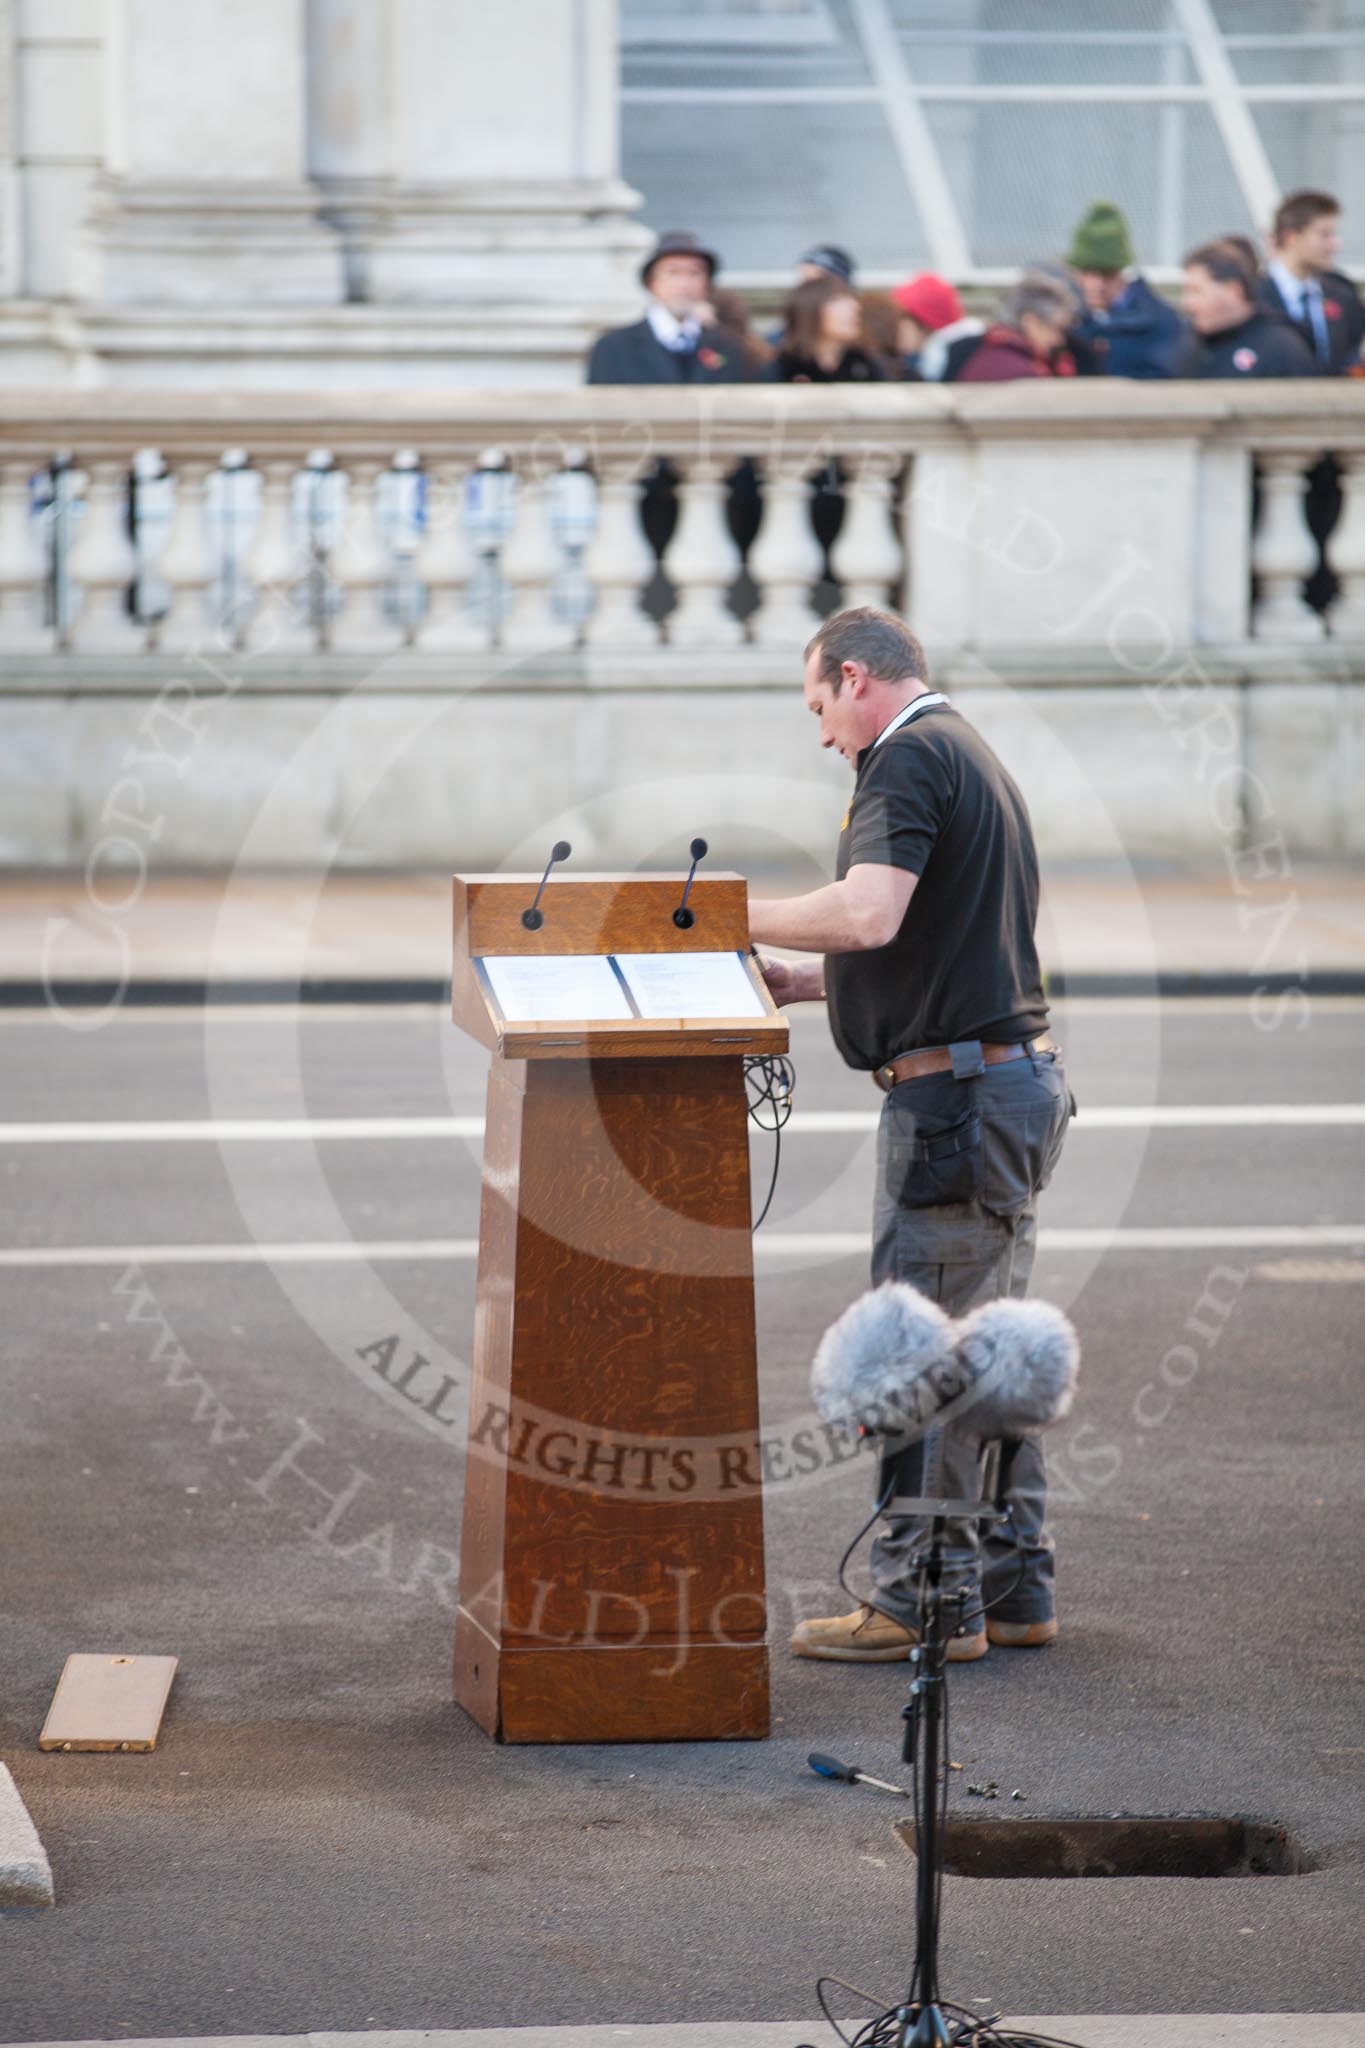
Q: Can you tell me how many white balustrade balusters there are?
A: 13